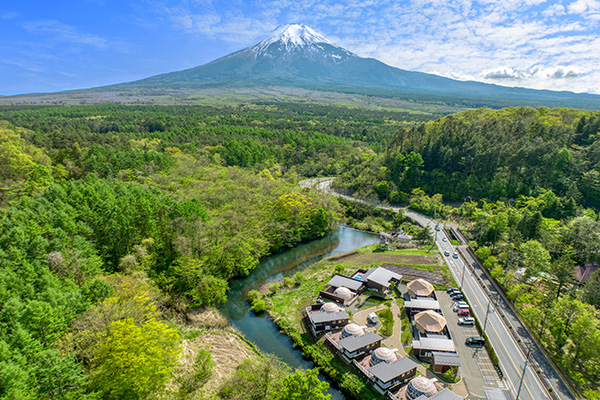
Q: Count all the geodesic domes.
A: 5